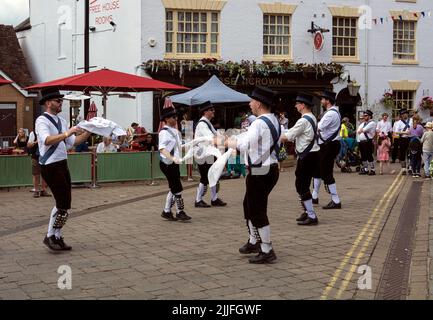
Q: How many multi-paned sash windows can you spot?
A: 5